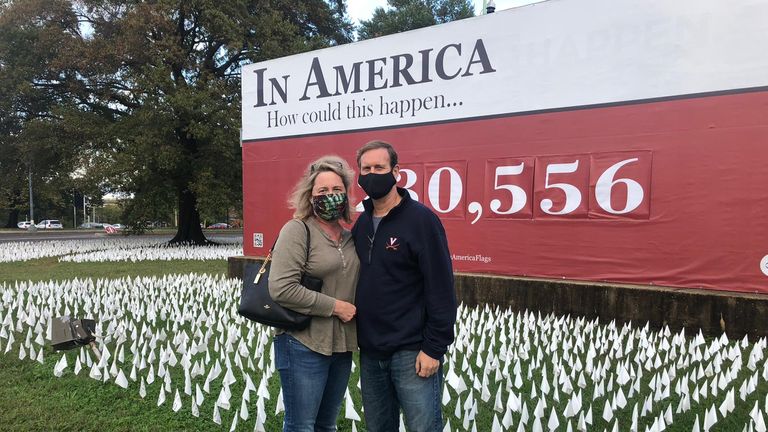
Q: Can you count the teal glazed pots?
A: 0